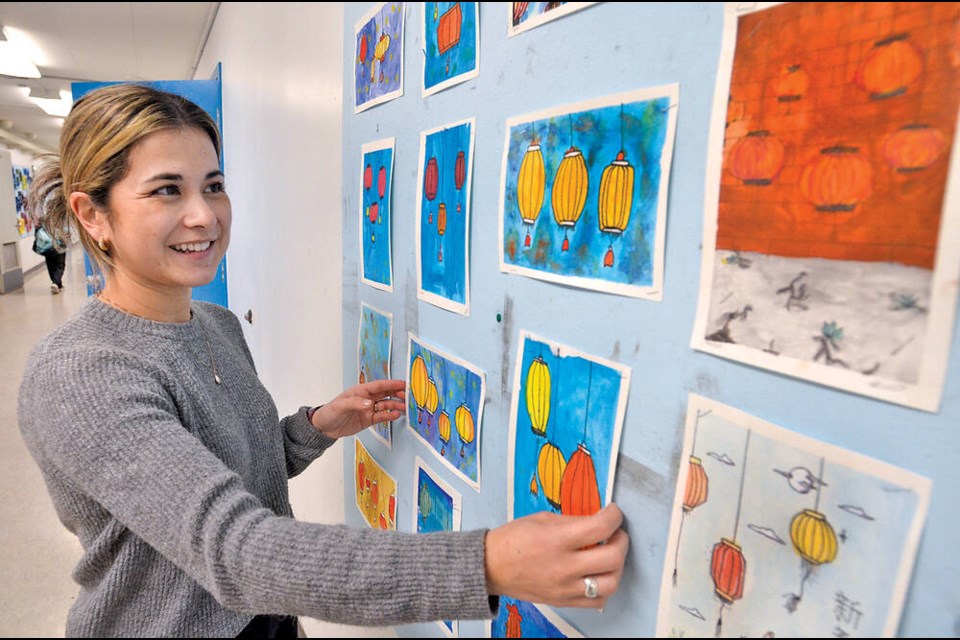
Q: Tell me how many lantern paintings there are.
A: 14